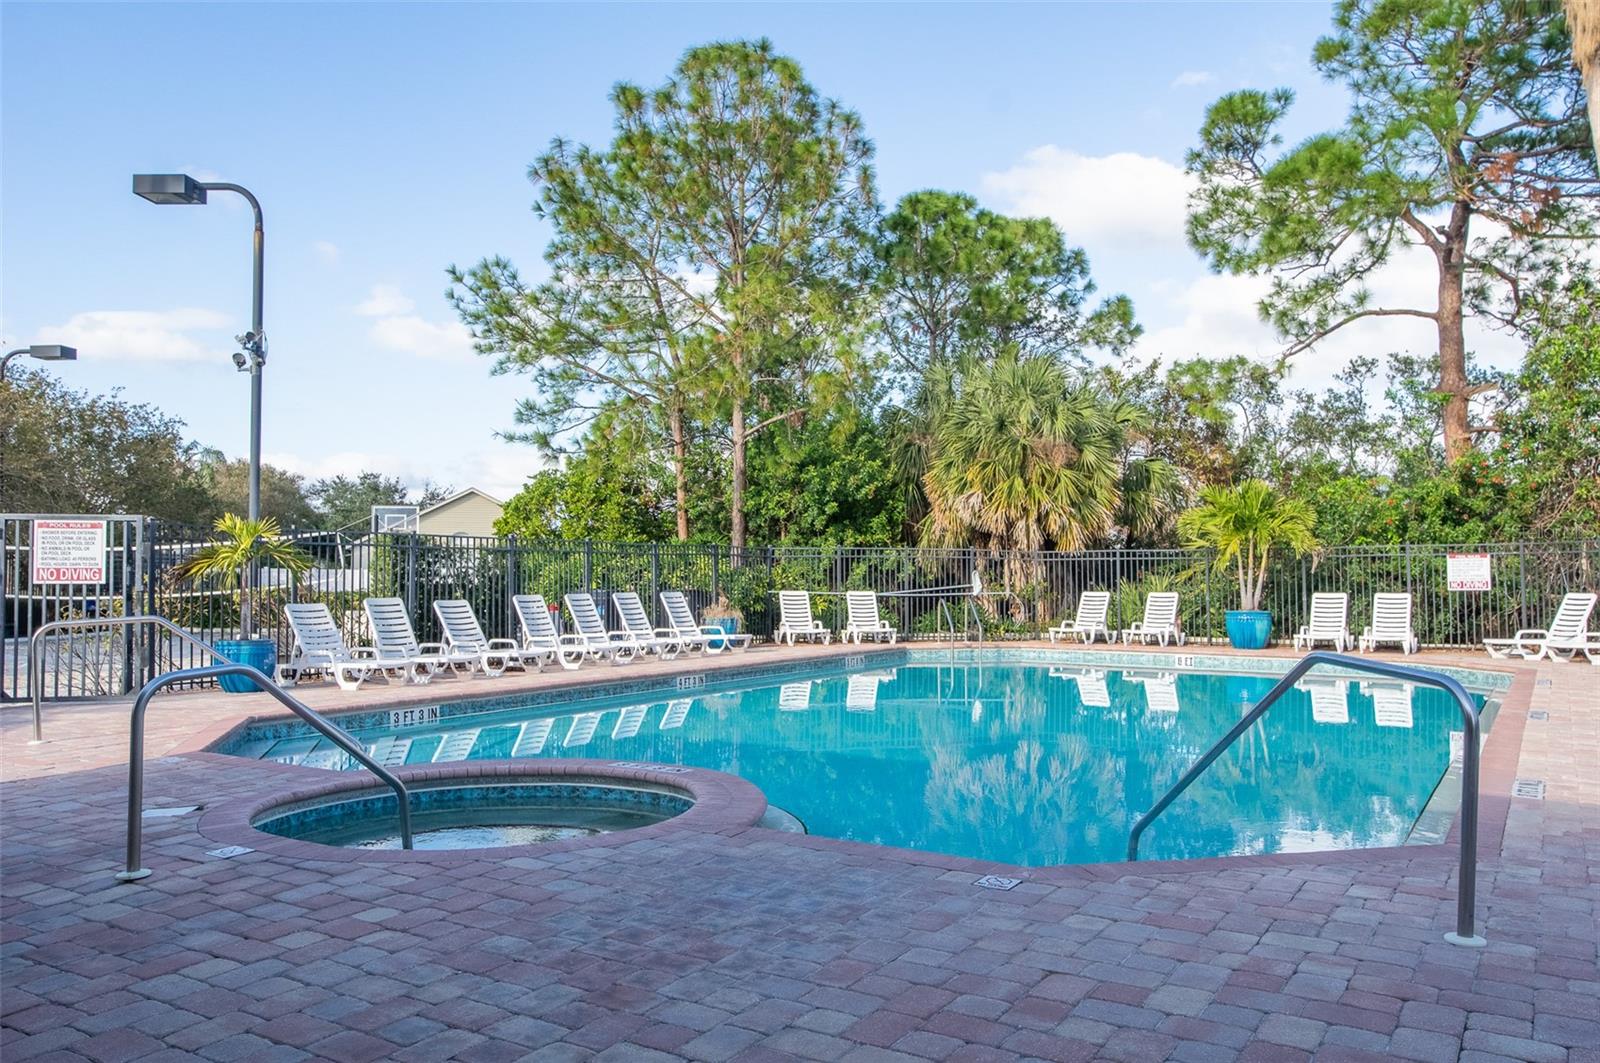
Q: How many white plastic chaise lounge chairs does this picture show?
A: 15